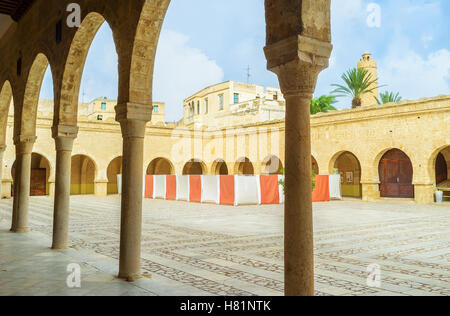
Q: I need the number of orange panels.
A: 6